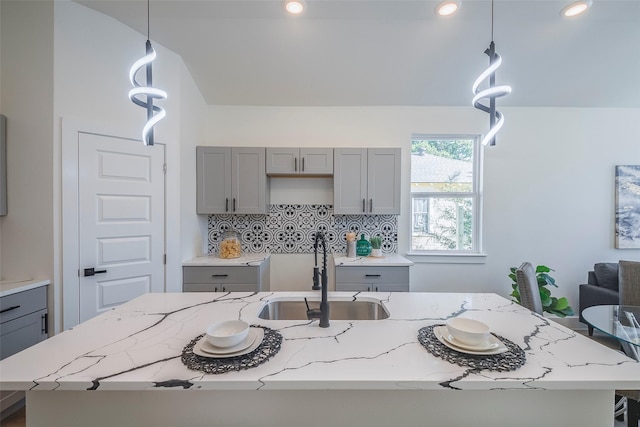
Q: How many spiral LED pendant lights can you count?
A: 2